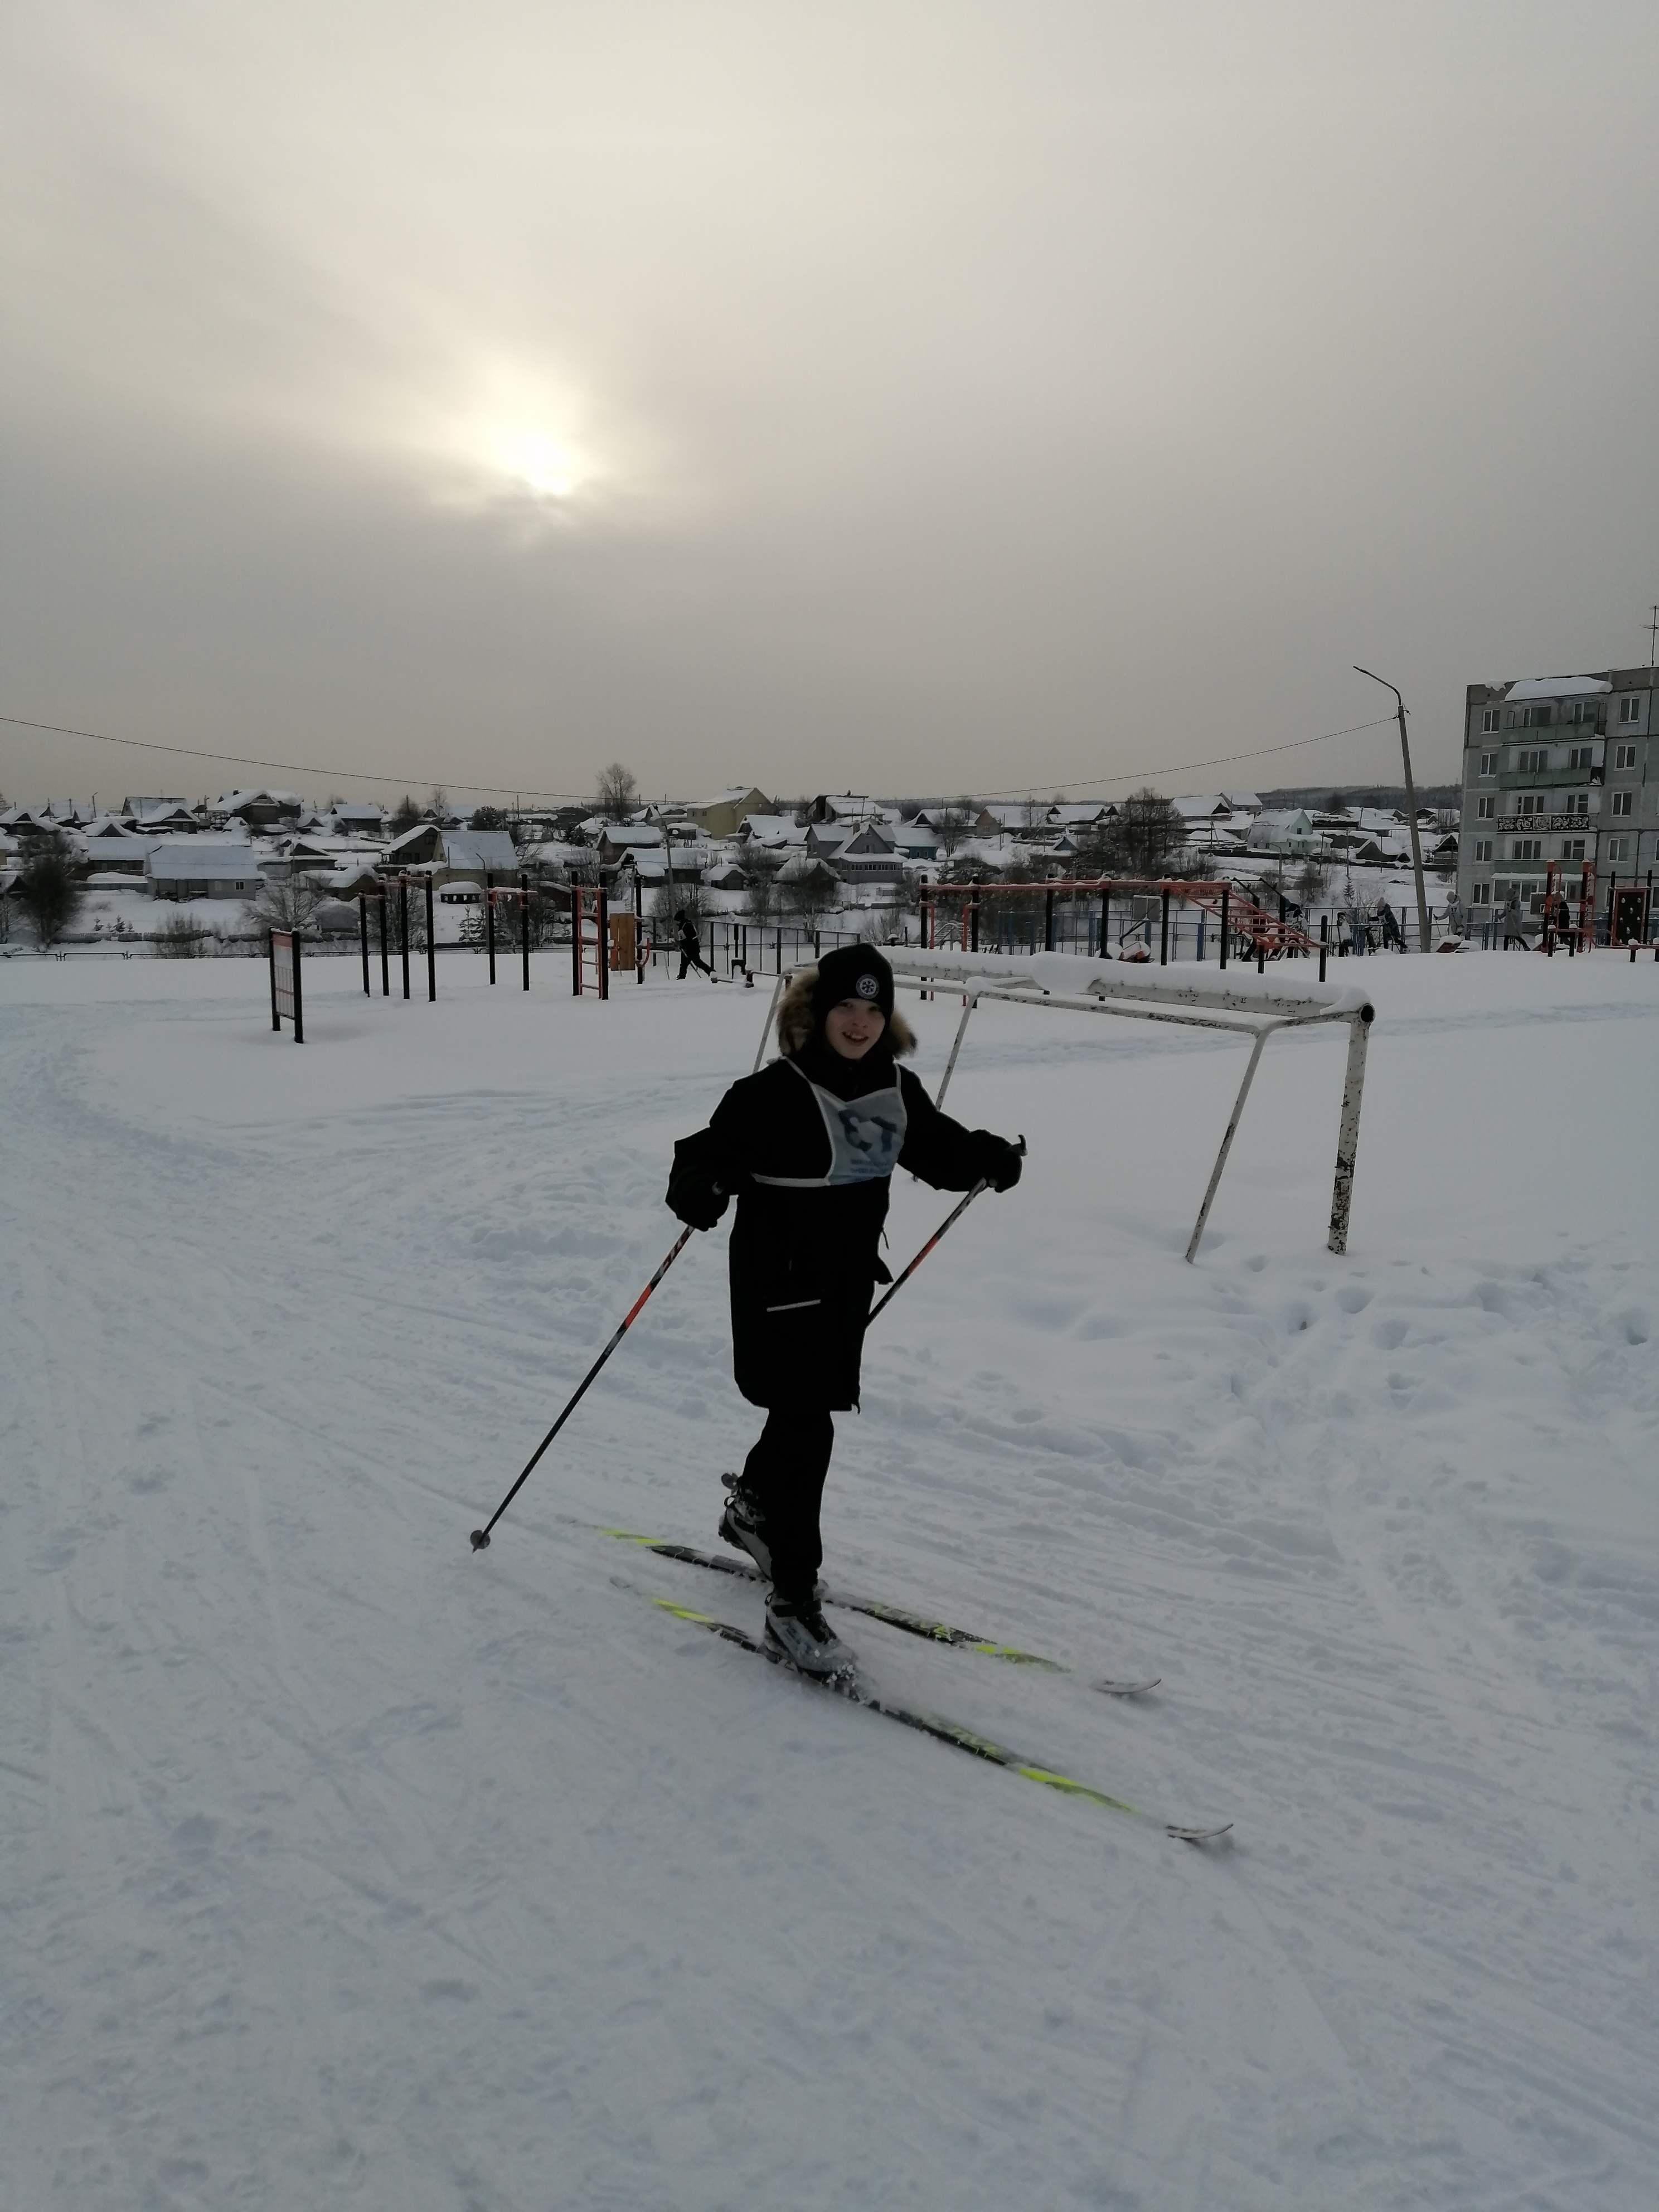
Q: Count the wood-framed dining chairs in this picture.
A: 0